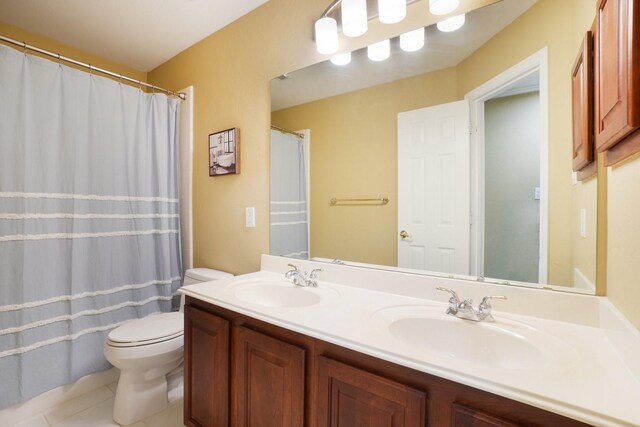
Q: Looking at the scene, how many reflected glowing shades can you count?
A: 4